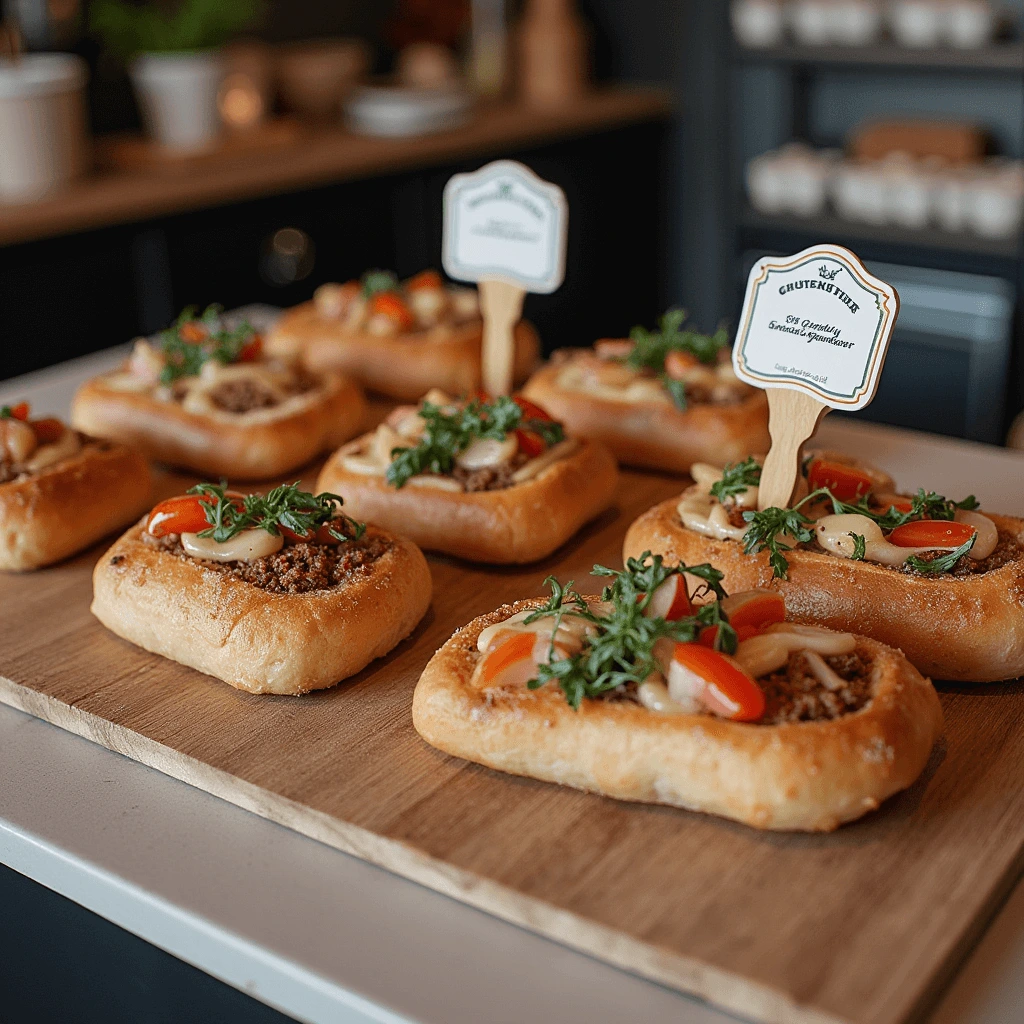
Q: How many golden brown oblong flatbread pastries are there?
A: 8